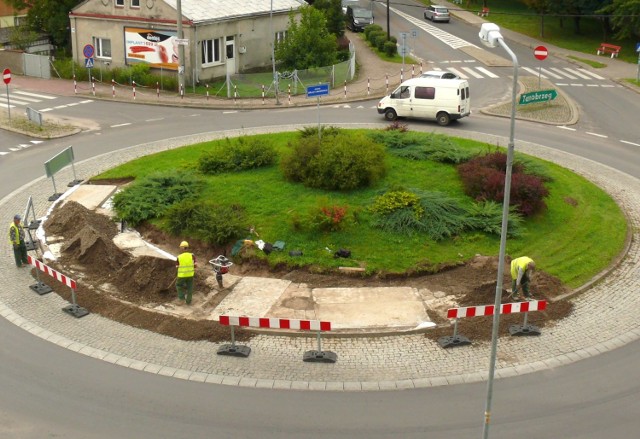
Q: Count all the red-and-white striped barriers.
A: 3